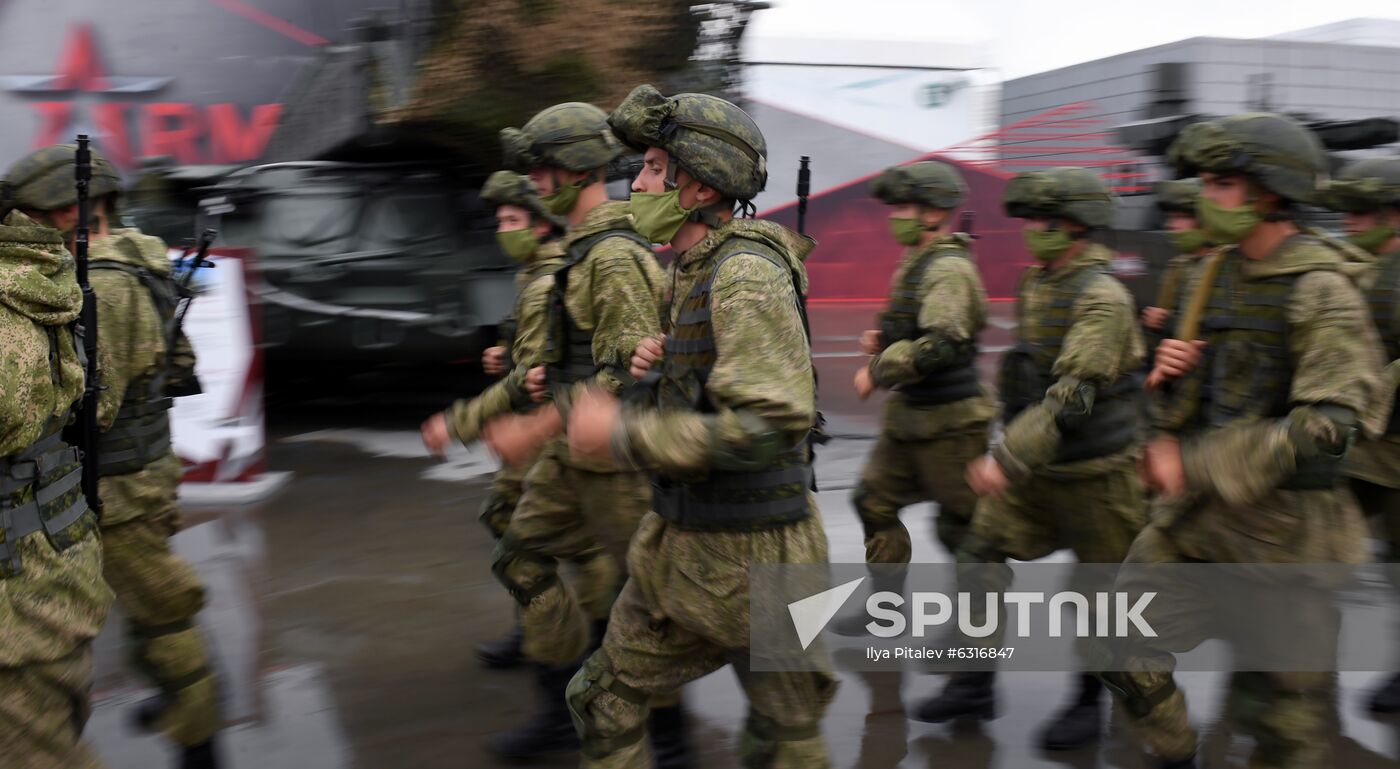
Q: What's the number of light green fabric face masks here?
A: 8